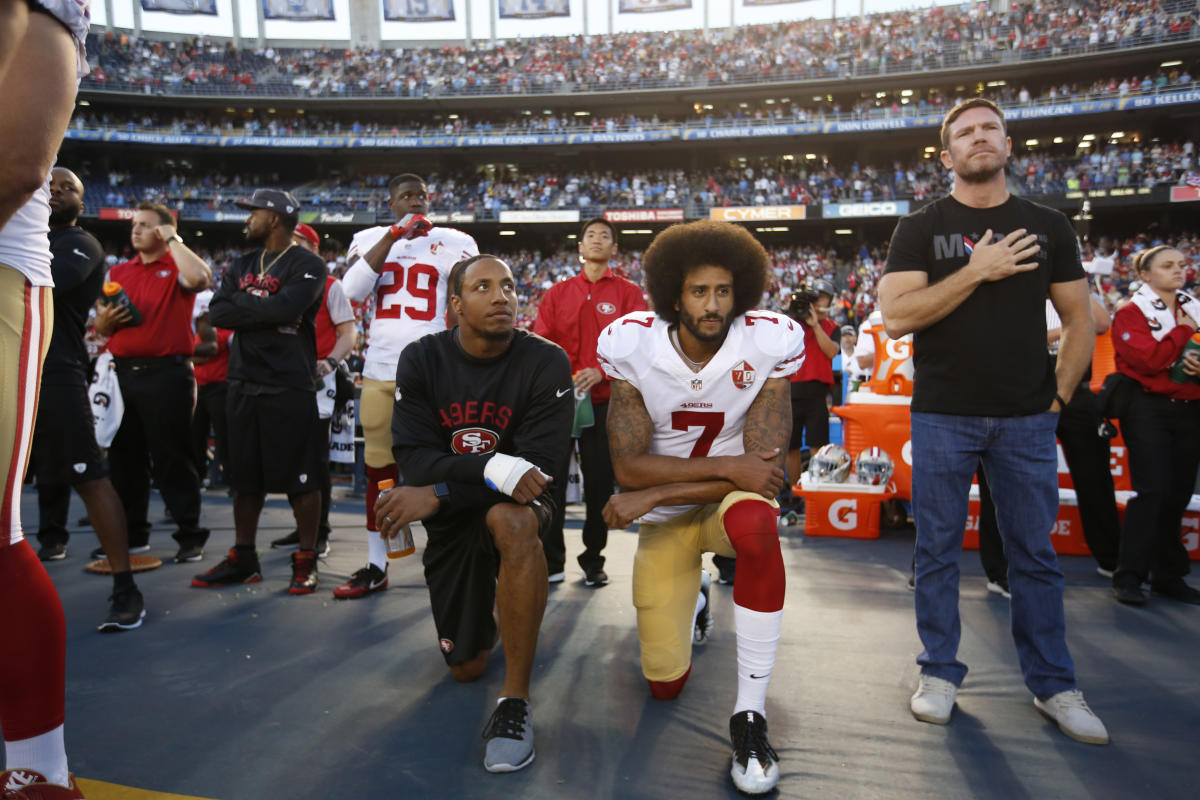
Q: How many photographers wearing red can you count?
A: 1